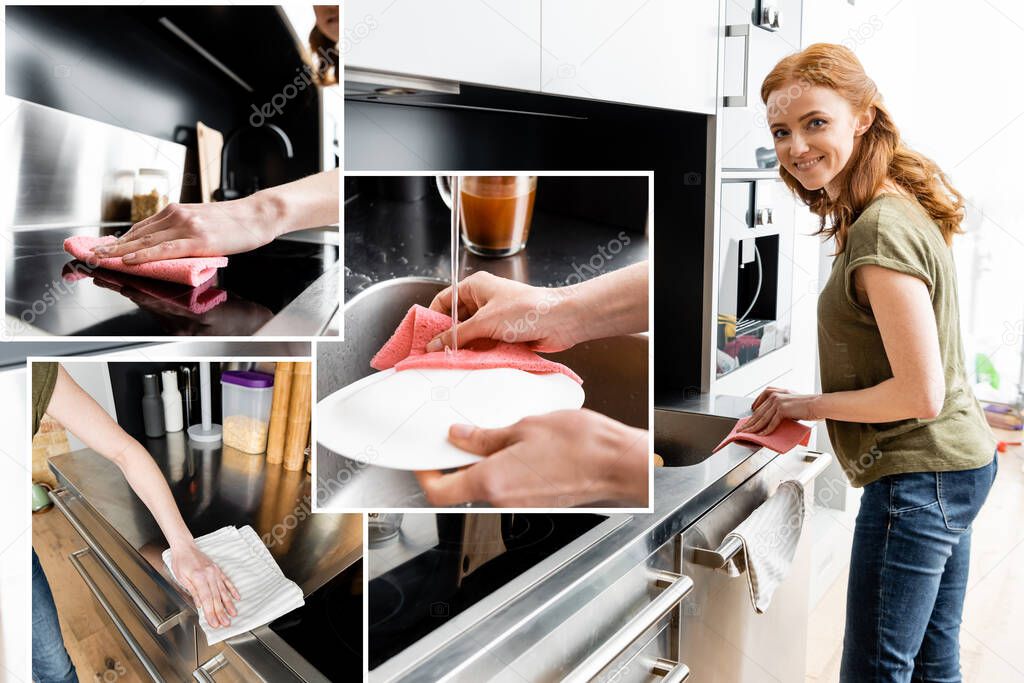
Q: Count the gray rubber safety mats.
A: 0